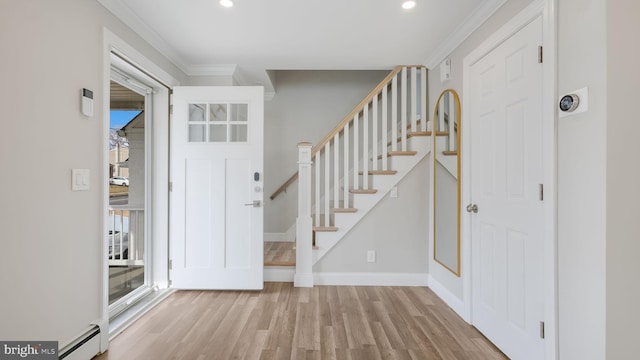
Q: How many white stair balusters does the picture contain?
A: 12